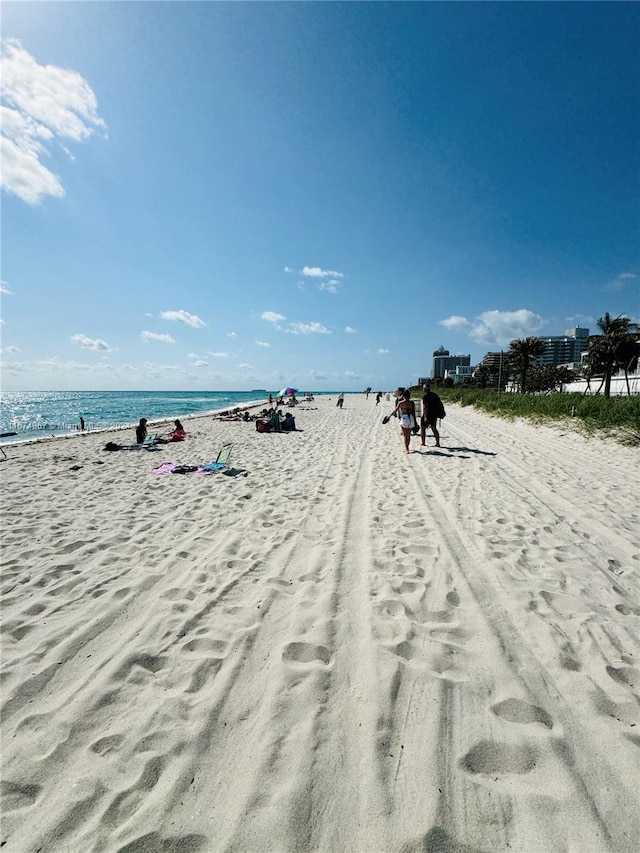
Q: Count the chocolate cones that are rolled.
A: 0